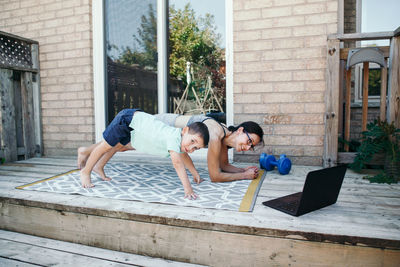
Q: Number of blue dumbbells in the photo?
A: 2